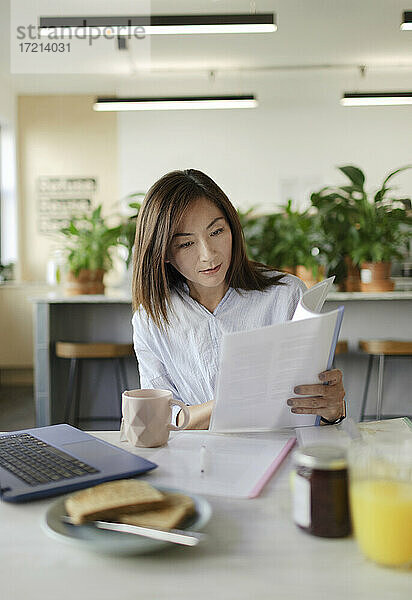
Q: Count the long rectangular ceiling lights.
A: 4